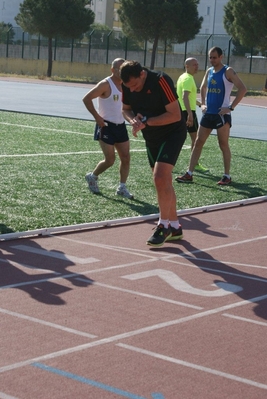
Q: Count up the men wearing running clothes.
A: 4